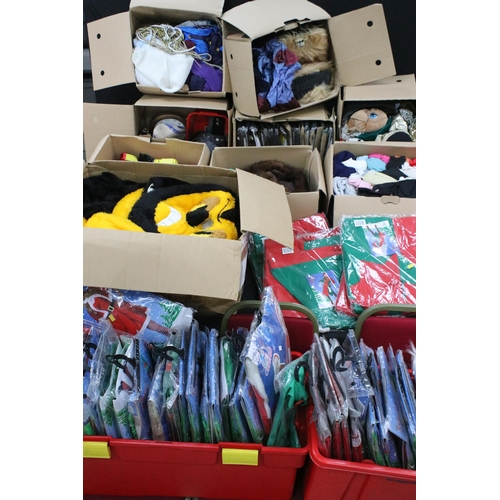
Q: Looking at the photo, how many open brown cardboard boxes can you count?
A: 9